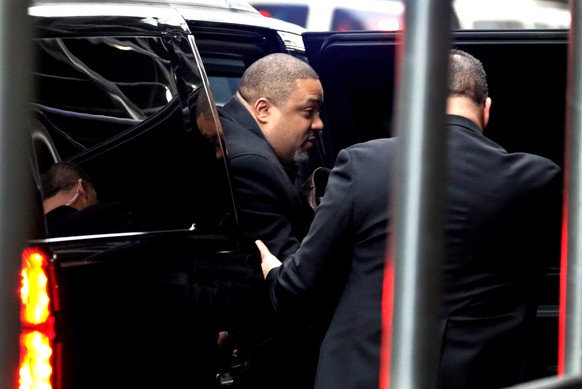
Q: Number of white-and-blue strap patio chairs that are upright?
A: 0